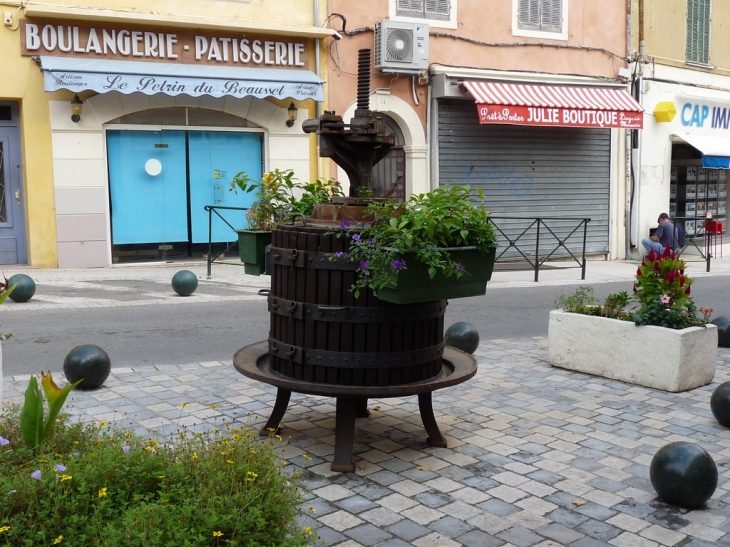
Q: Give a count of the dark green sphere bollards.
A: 7